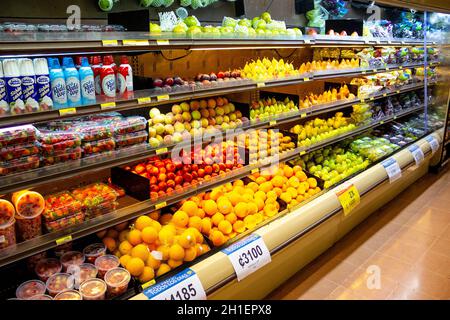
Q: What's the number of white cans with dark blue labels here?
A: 4